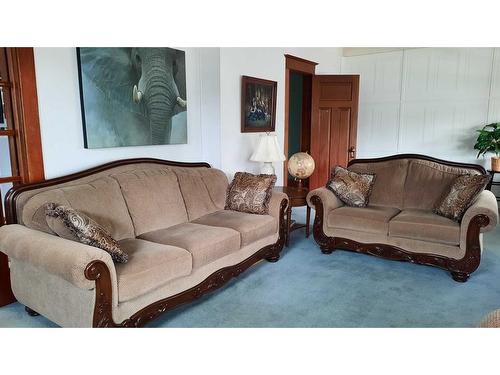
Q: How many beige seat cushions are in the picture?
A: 5